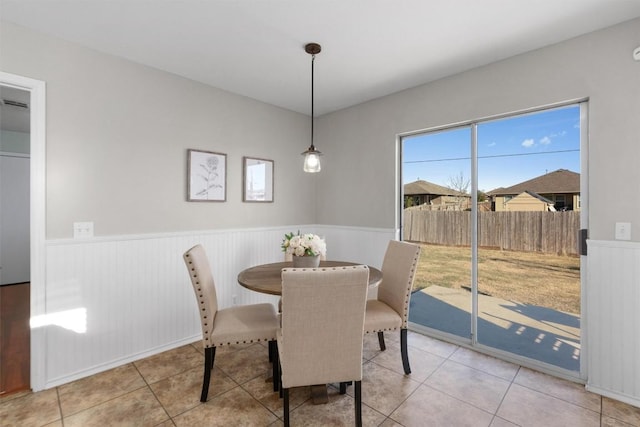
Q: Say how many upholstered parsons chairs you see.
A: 4